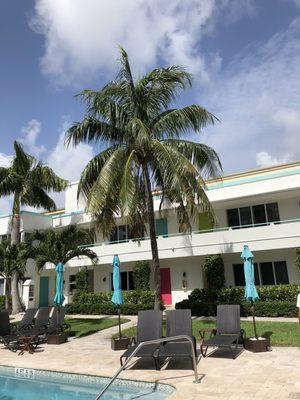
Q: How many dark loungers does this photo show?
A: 7